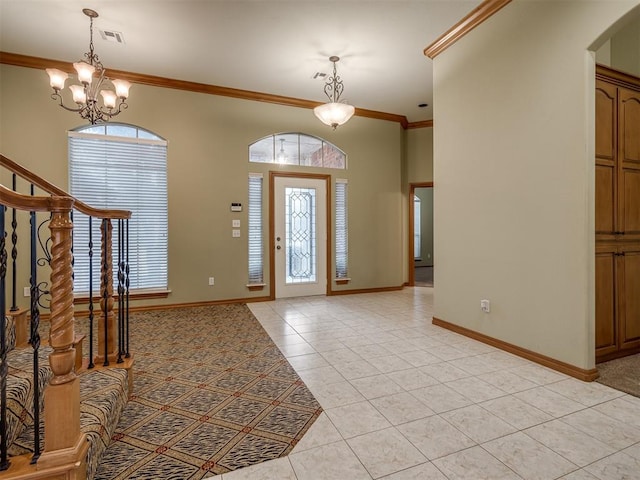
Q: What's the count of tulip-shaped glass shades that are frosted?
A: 5